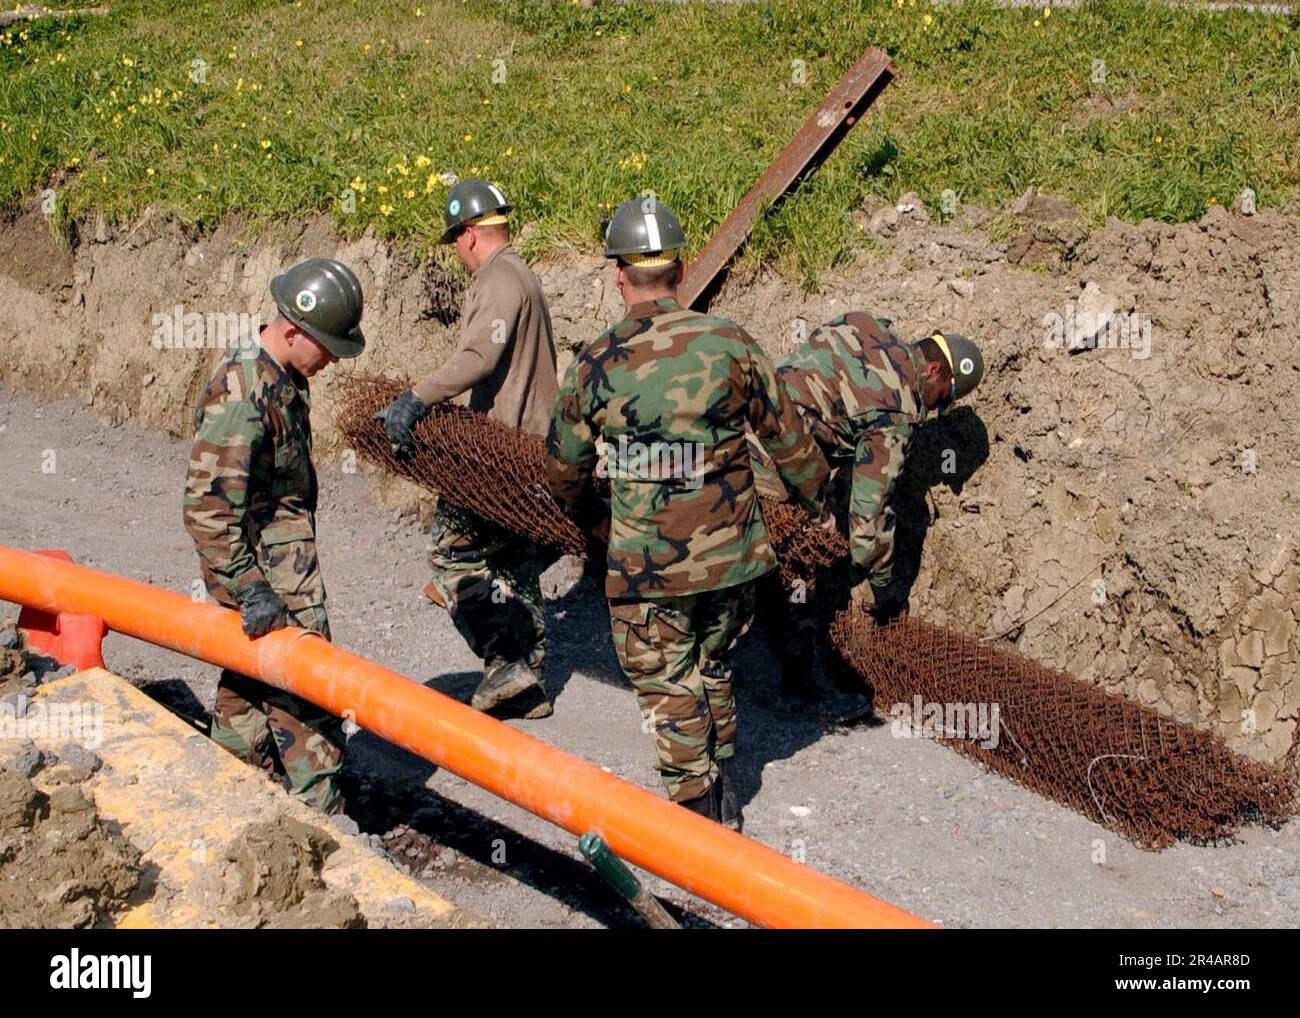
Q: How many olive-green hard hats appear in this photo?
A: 4